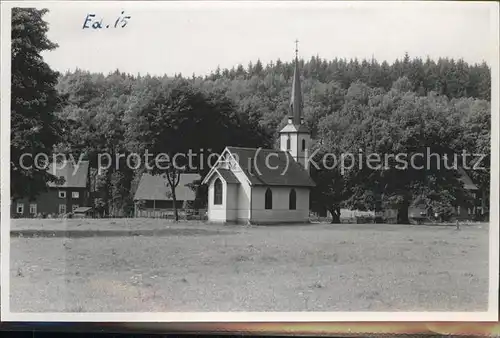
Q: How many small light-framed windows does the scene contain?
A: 6